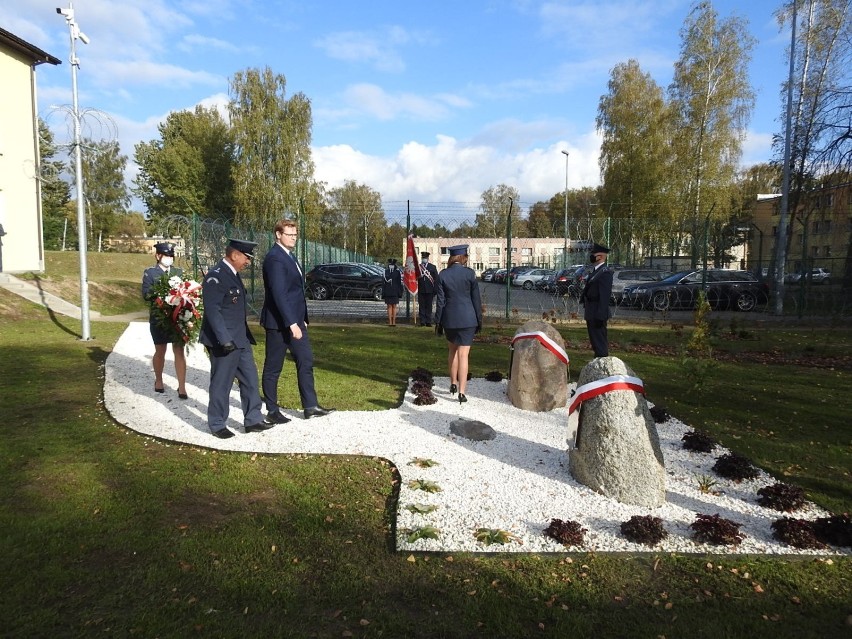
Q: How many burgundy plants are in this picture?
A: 14